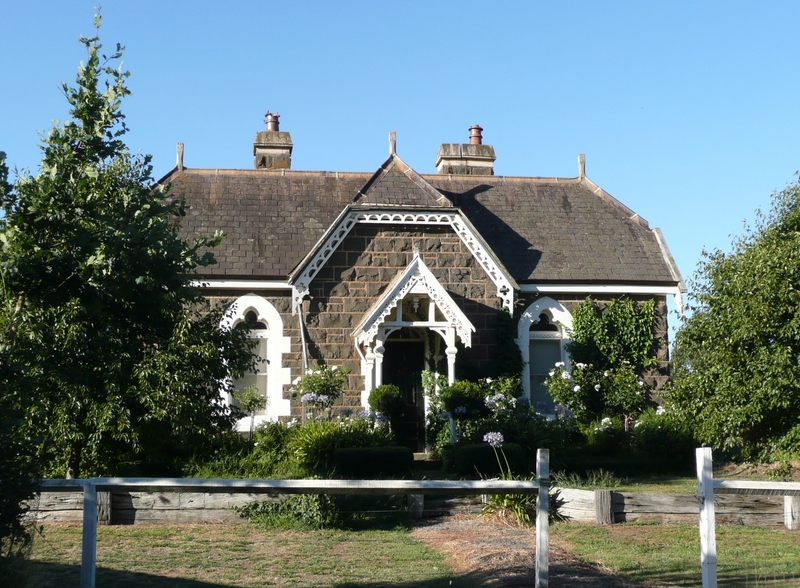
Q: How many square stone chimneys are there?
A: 2